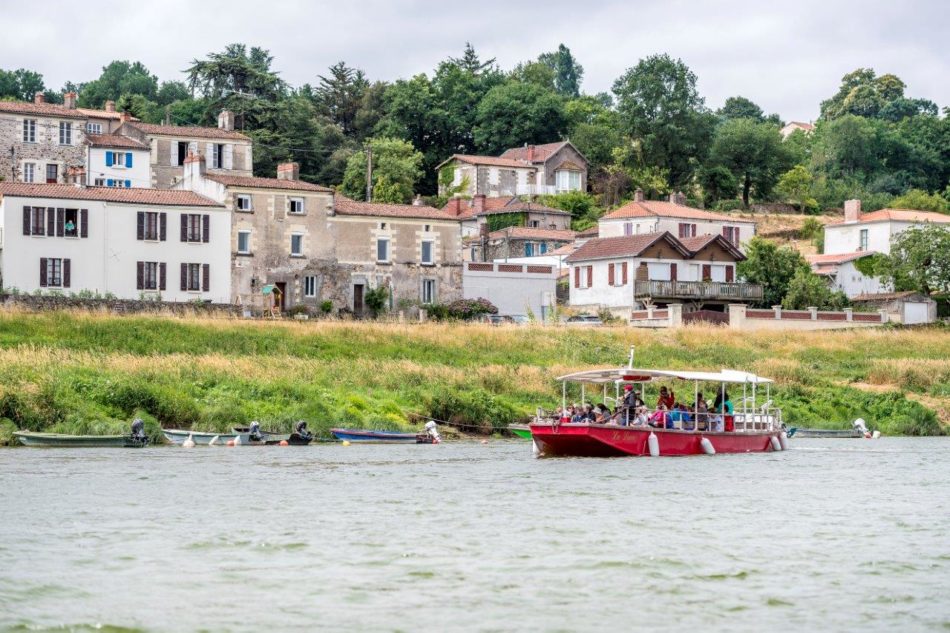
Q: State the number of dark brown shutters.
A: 14